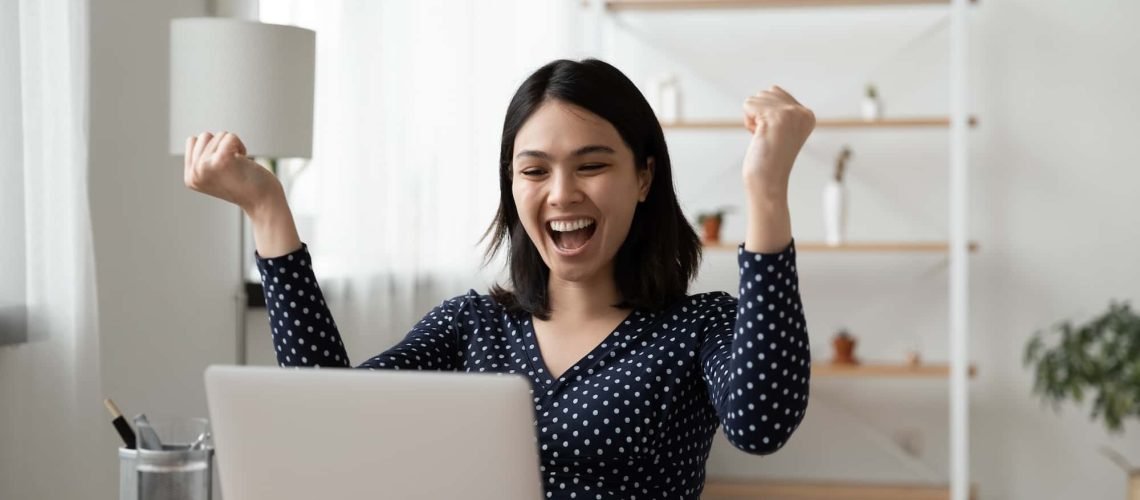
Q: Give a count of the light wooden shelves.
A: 5